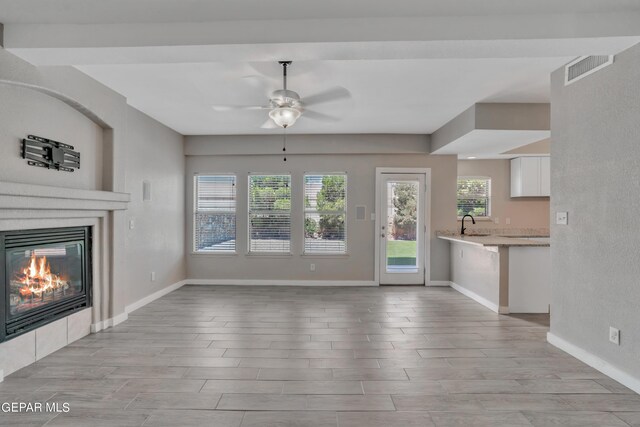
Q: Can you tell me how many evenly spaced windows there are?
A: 3